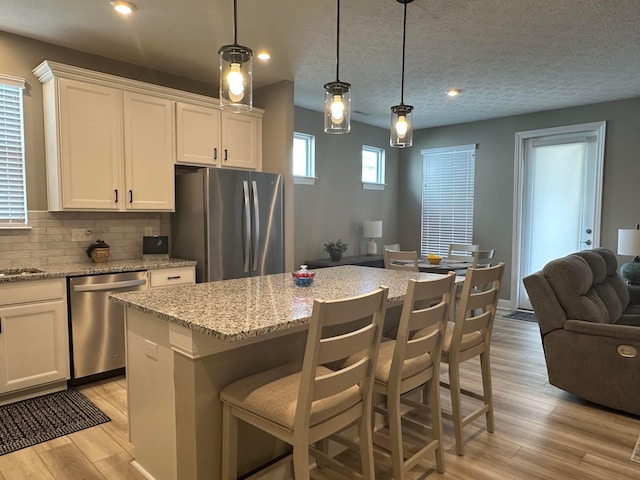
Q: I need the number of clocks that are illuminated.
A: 0